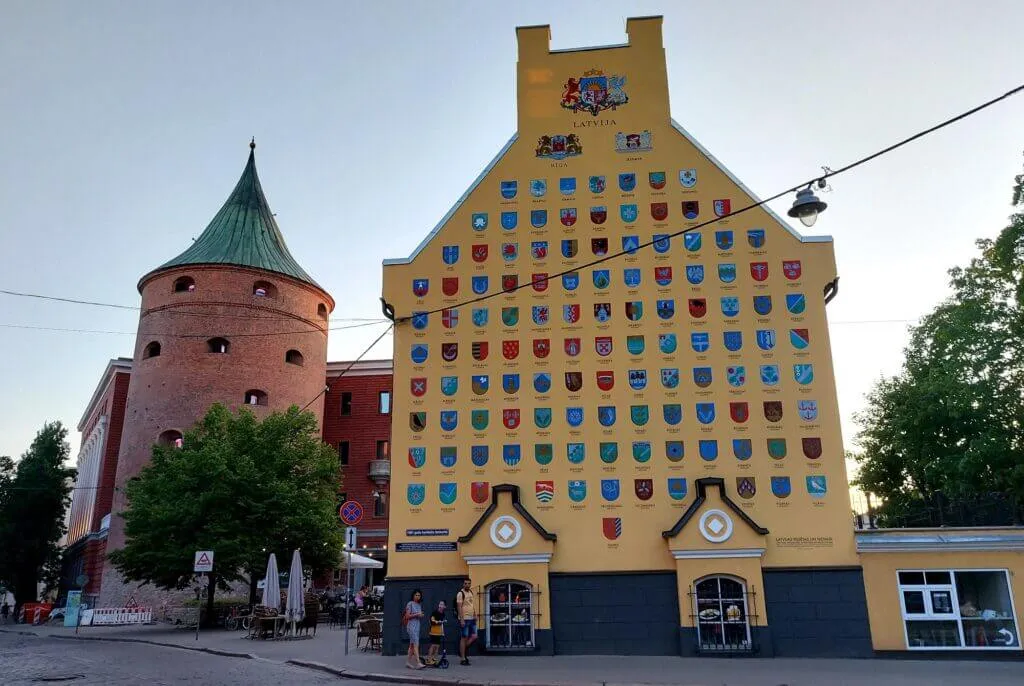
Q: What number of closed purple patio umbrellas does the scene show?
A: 2